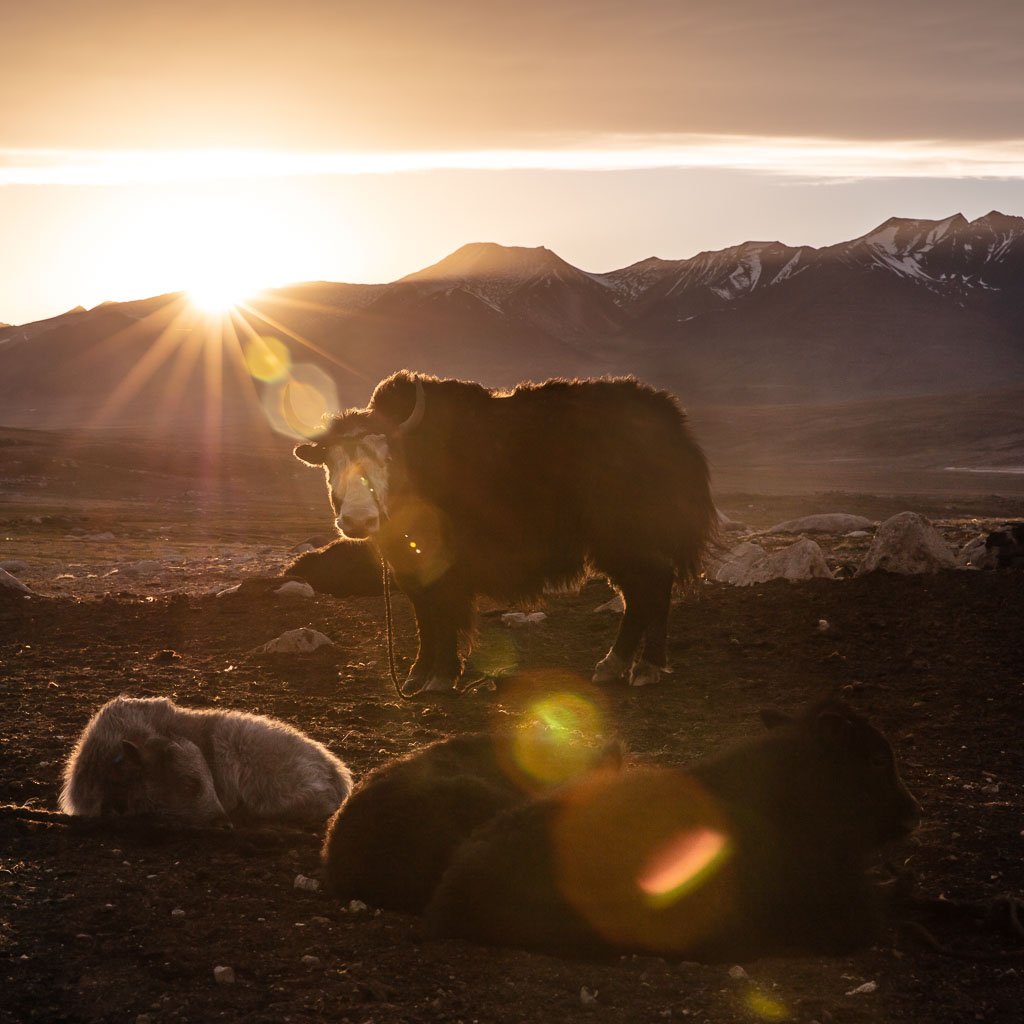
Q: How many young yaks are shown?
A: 3